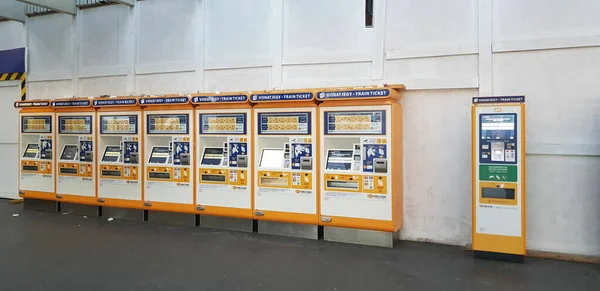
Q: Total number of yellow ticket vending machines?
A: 8